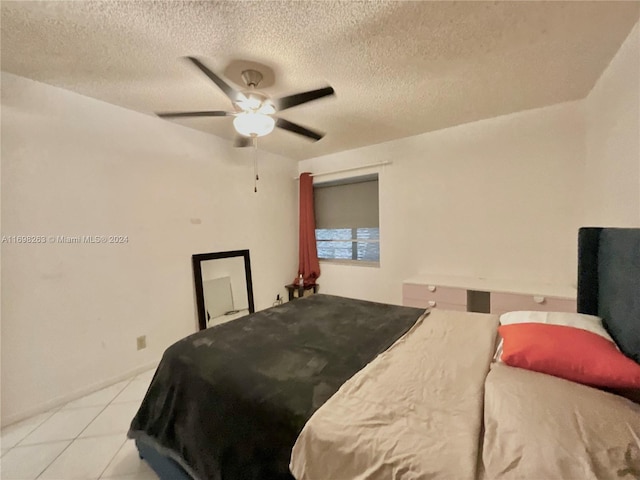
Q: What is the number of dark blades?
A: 5